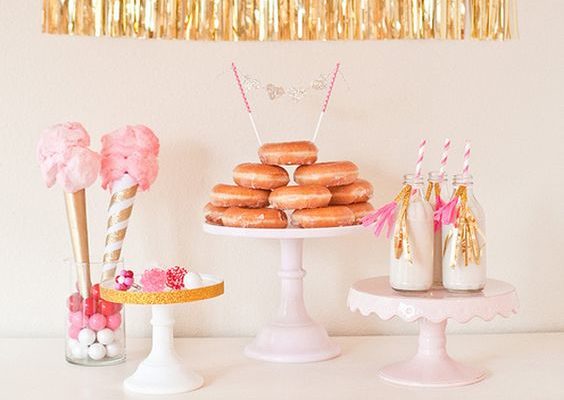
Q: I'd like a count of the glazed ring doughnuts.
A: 10